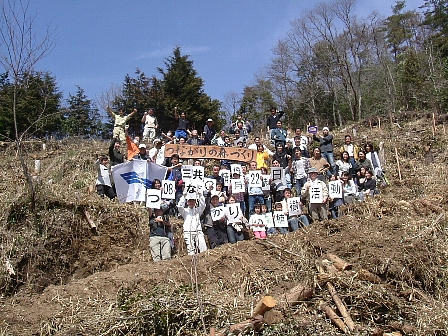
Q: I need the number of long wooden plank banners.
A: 1